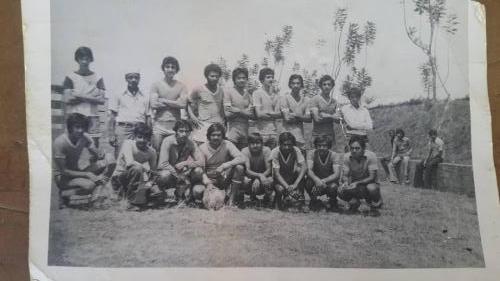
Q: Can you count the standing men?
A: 9